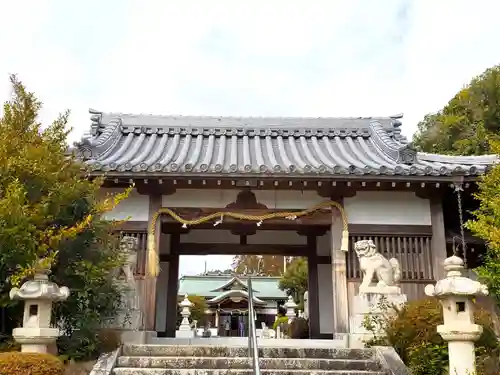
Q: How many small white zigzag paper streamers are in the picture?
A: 4